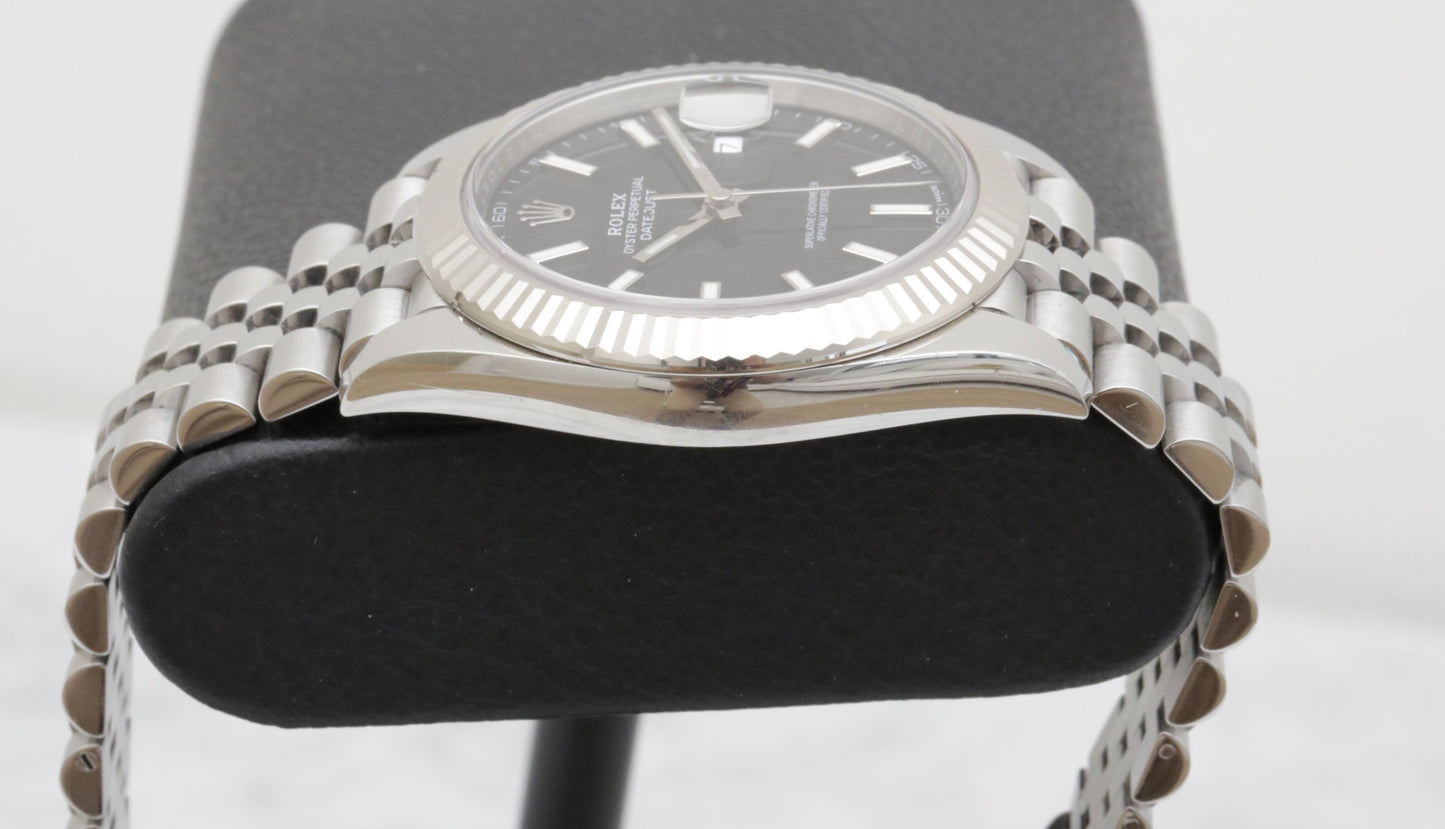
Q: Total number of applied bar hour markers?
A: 10